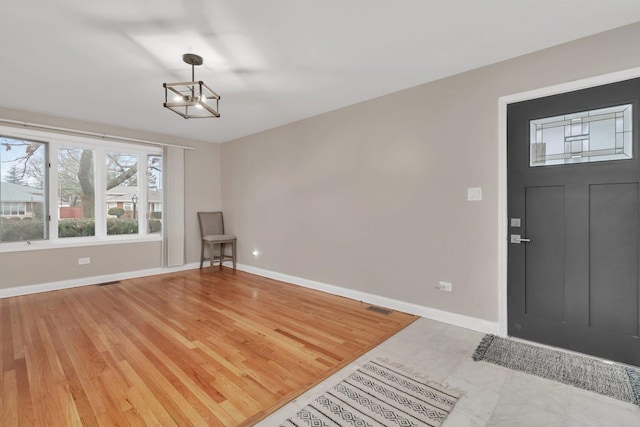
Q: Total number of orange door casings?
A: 0